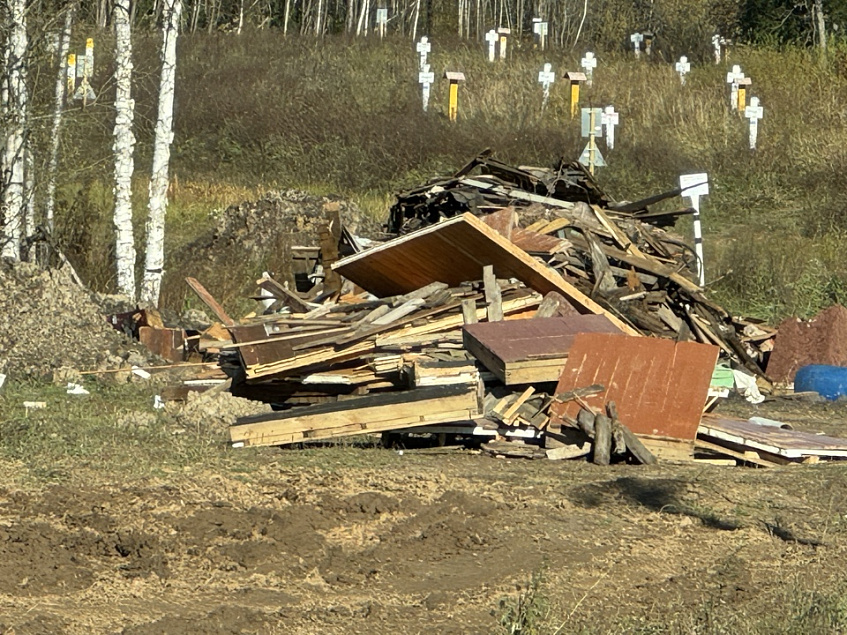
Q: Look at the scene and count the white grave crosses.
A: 11